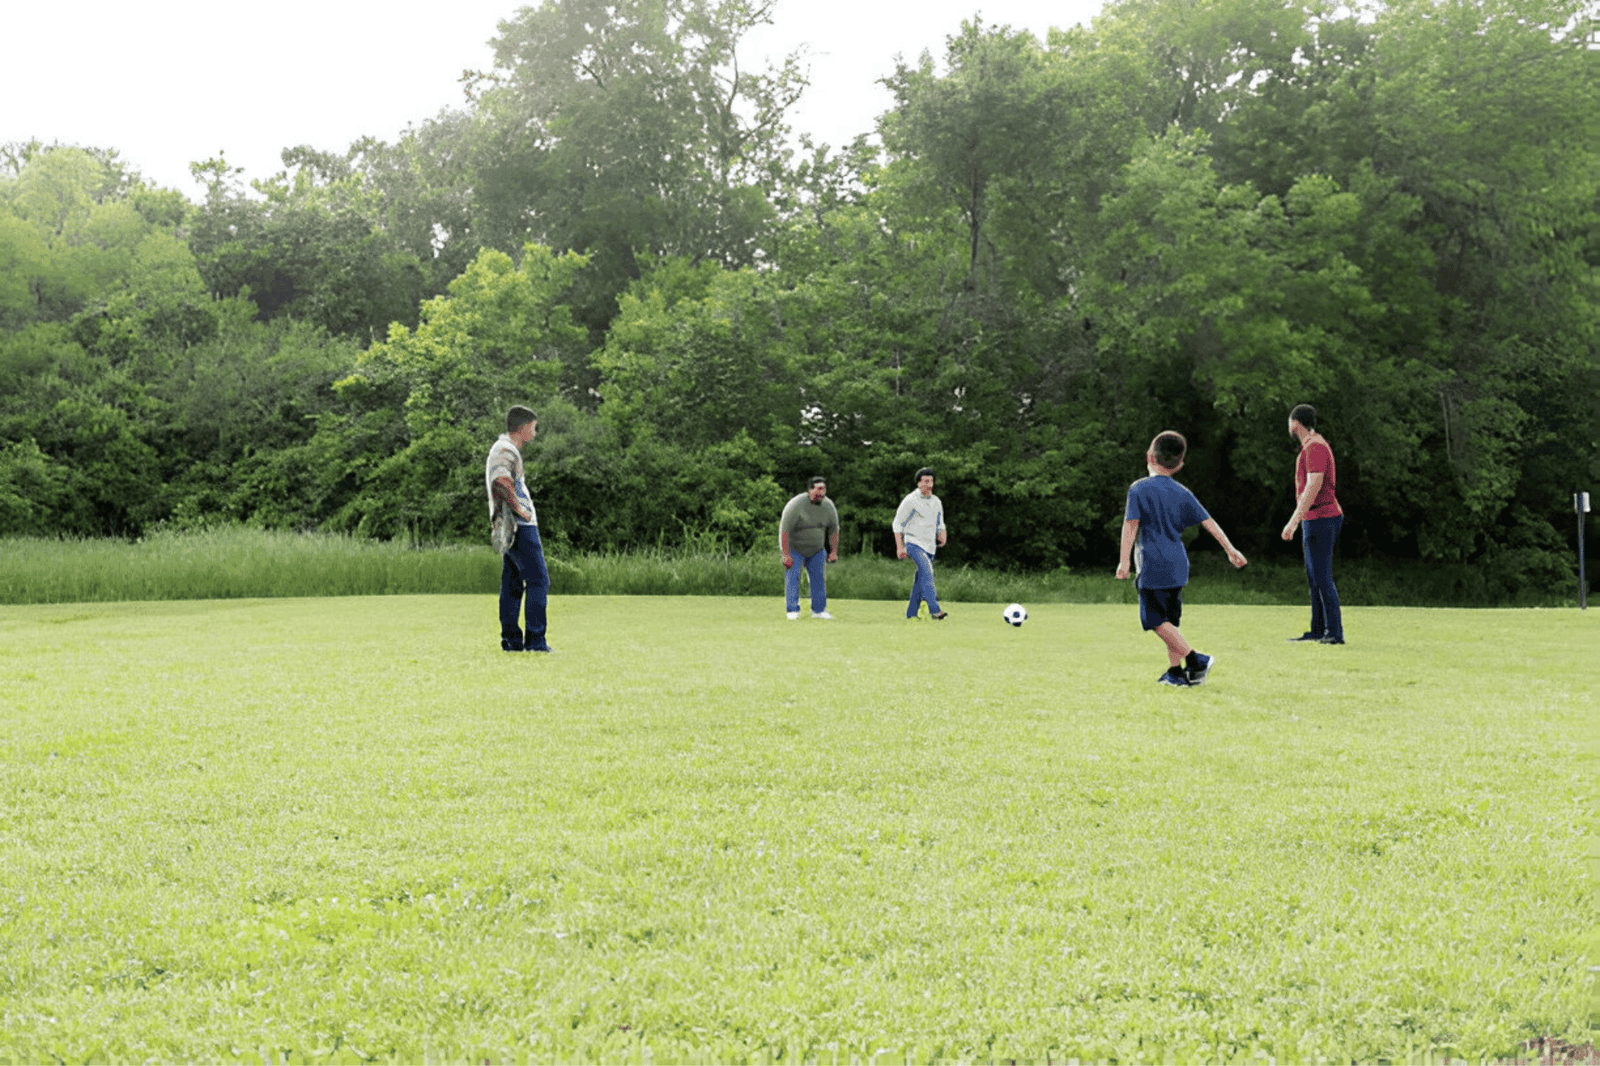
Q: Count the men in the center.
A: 2